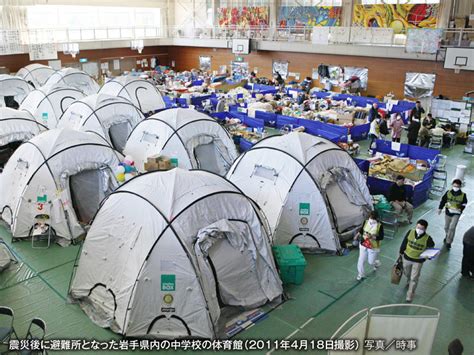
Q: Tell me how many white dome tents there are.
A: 11